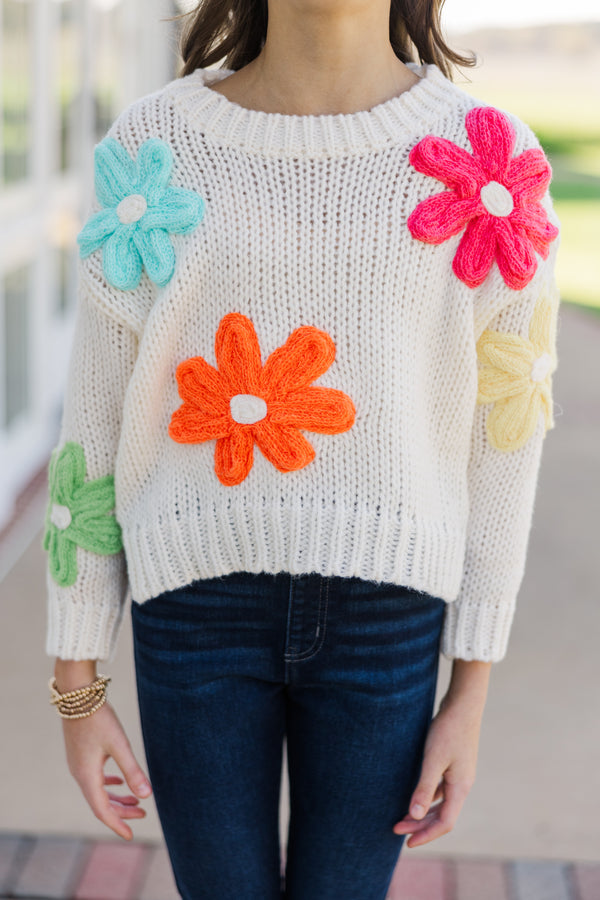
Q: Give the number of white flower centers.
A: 5